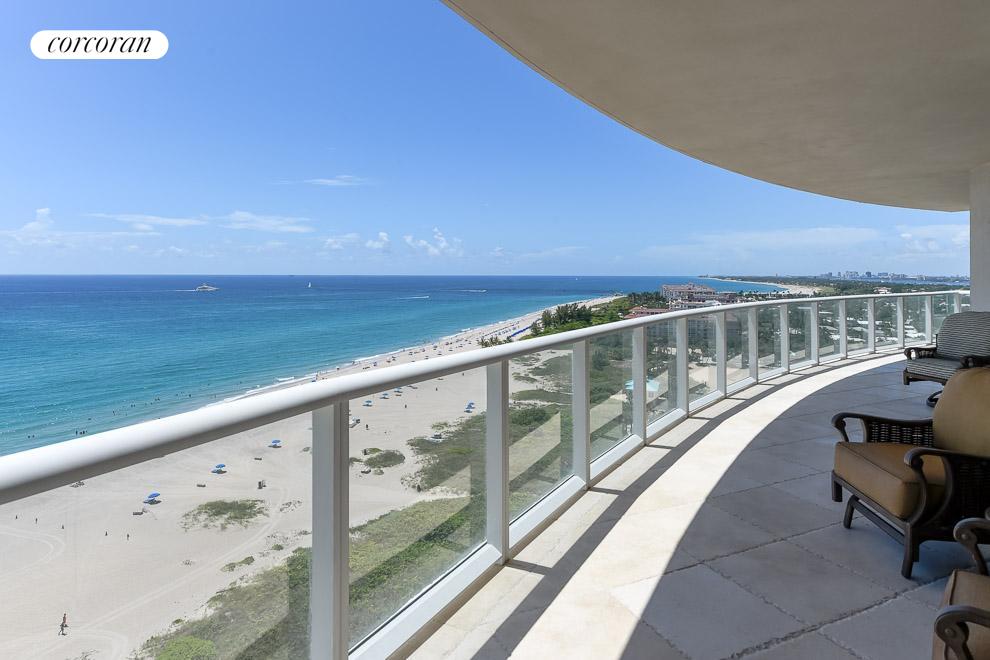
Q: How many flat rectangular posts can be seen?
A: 14